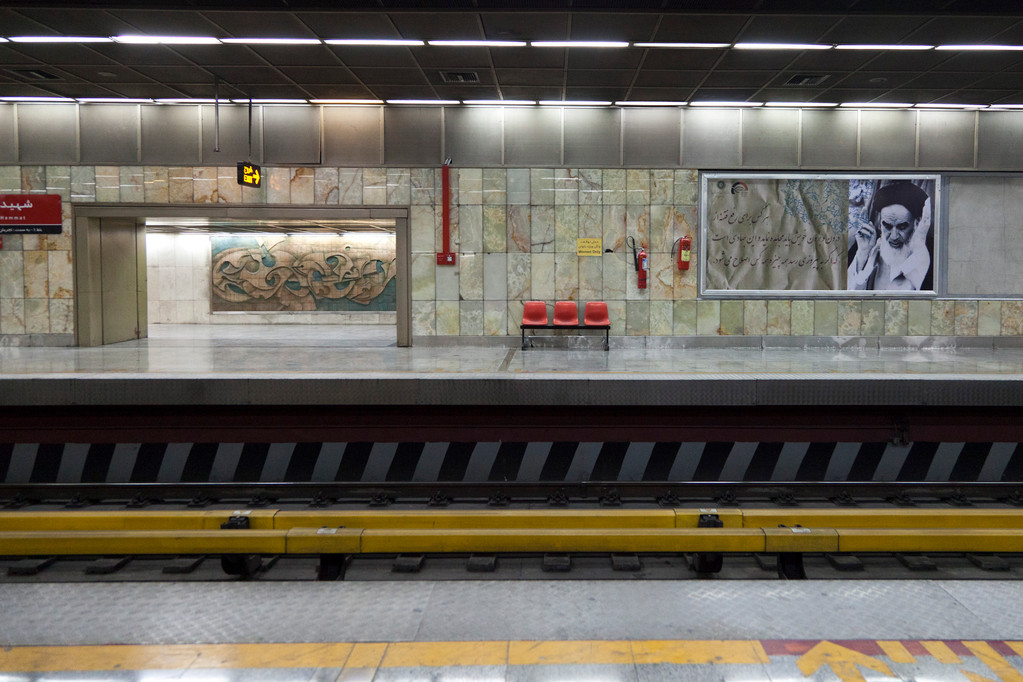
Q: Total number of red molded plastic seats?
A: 3